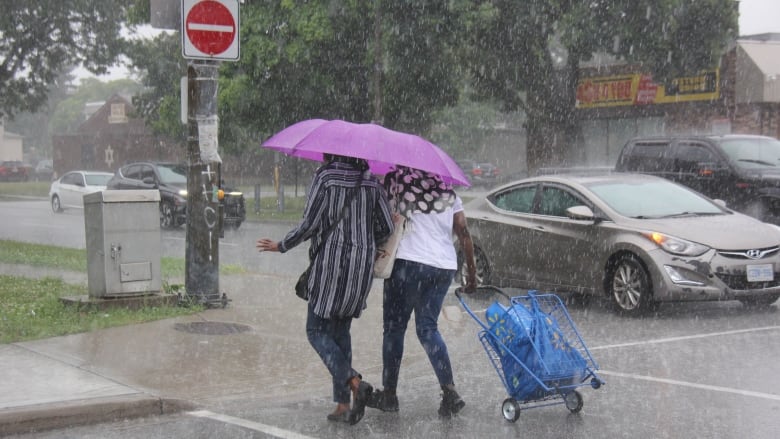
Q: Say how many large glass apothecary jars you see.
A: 0